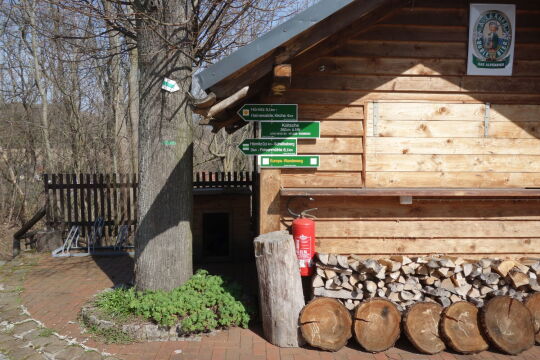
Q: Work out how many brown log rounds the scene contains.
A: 6